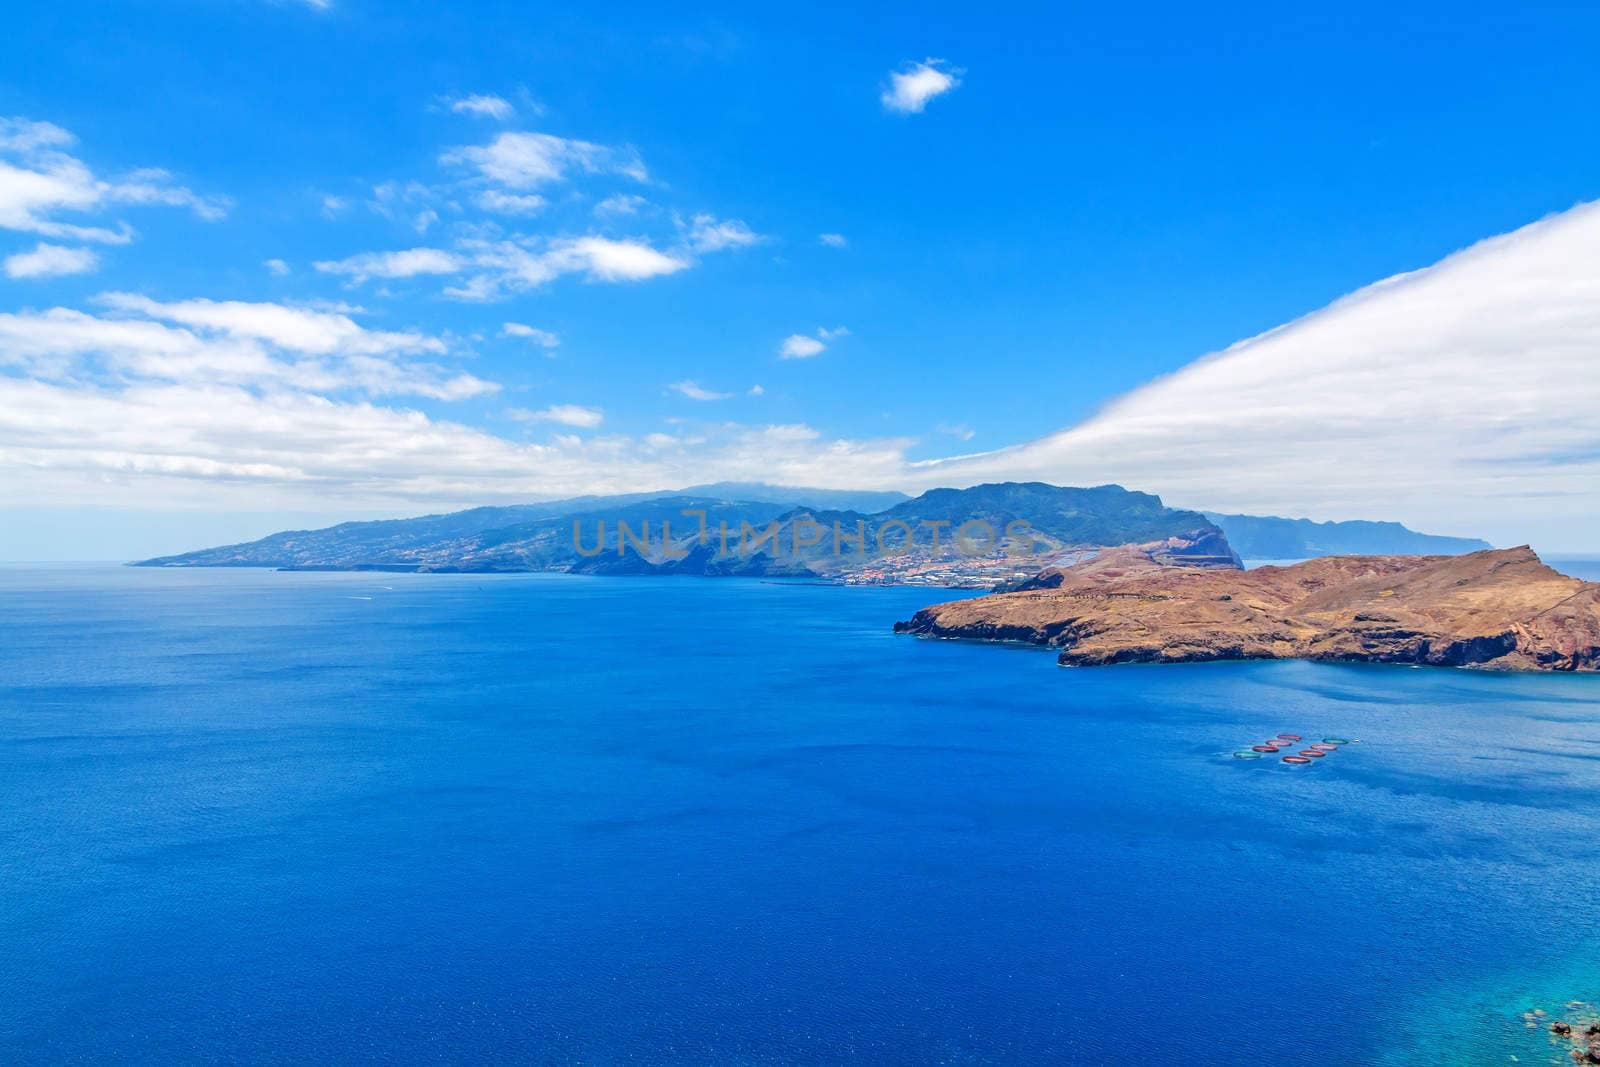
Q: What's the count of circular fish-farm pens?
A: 8